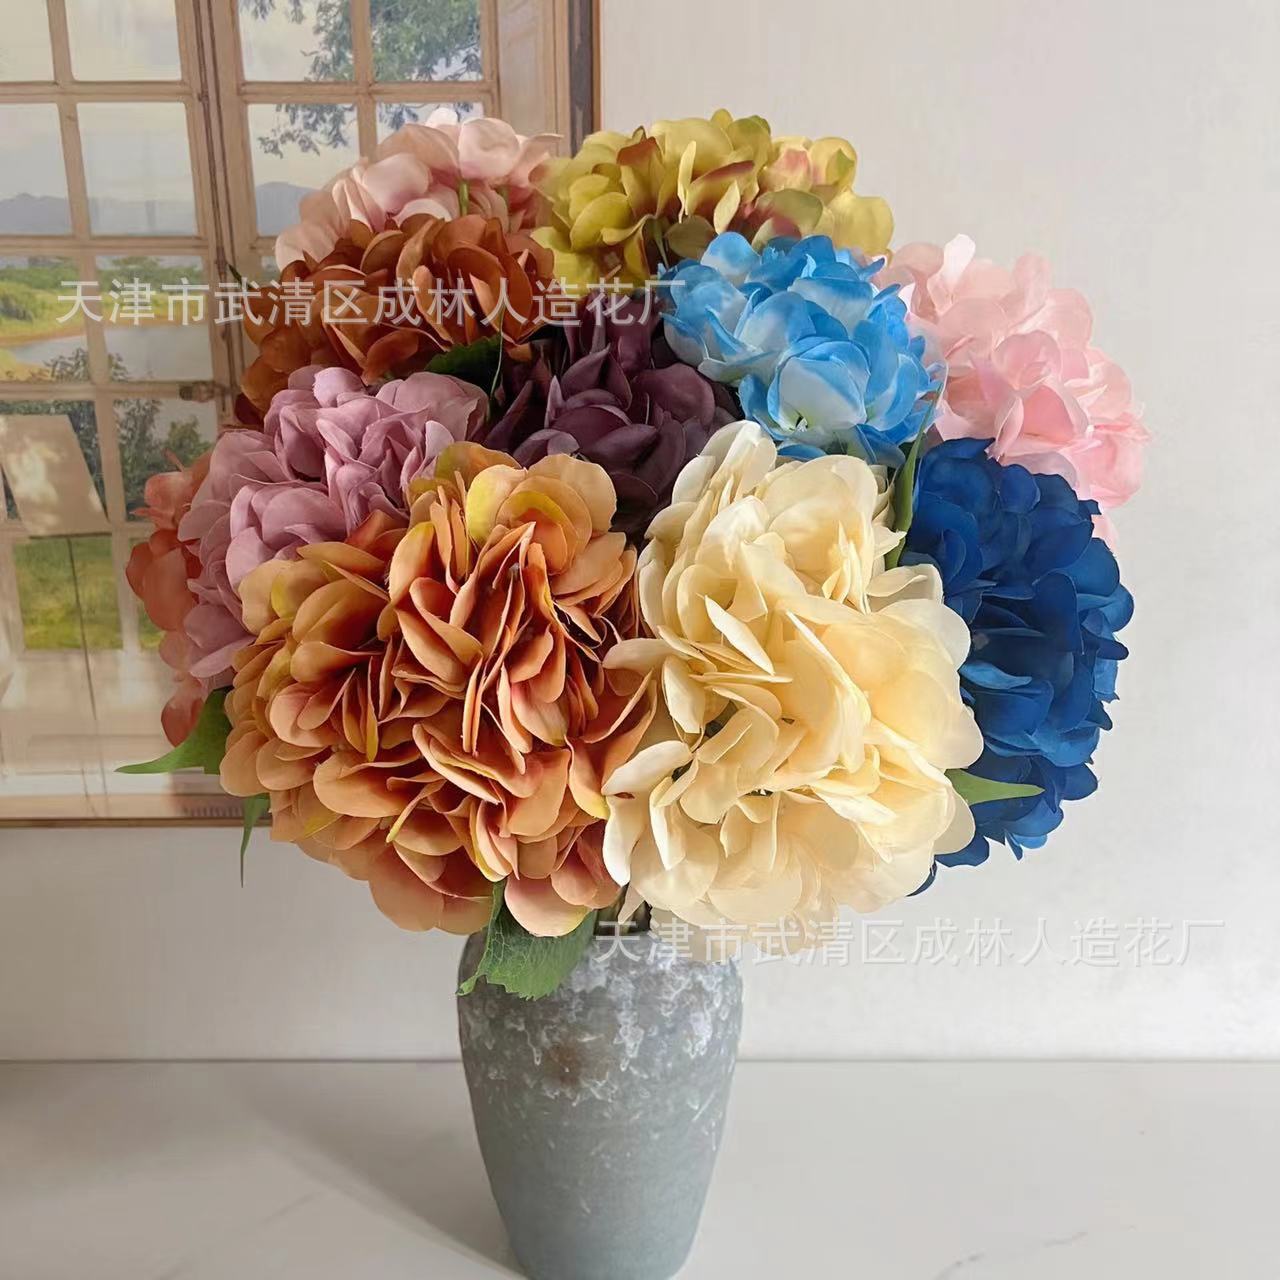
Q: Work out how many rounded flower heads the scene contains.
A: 11